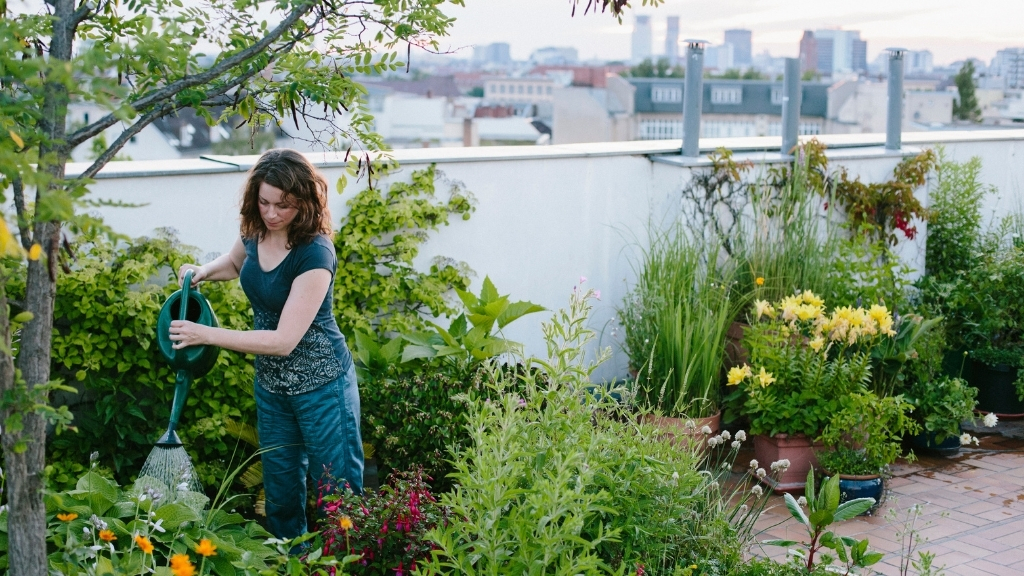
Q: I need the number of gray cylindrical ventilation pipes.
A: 3